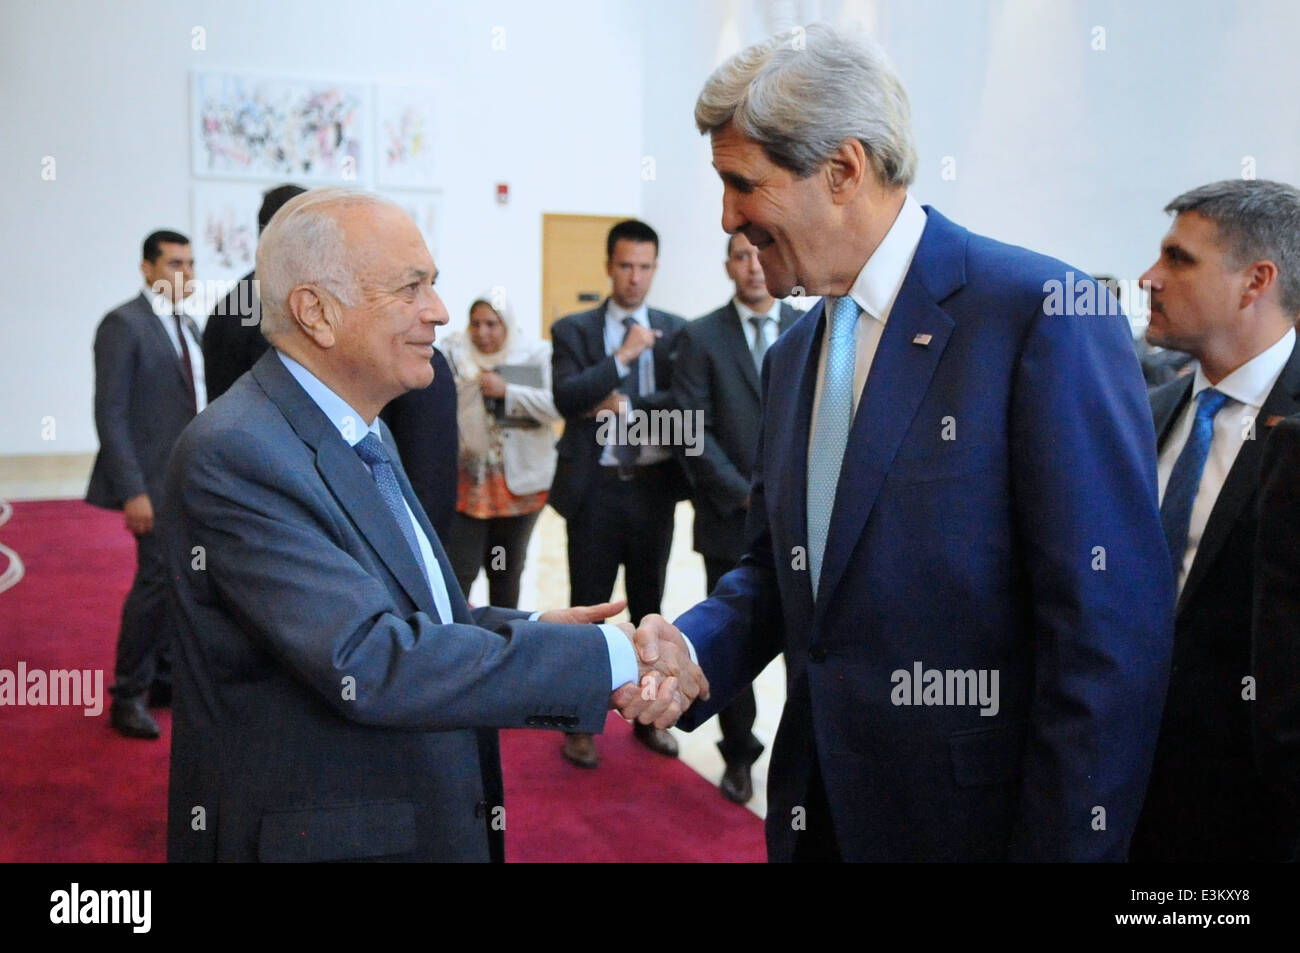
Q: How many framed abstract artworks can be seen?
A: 4